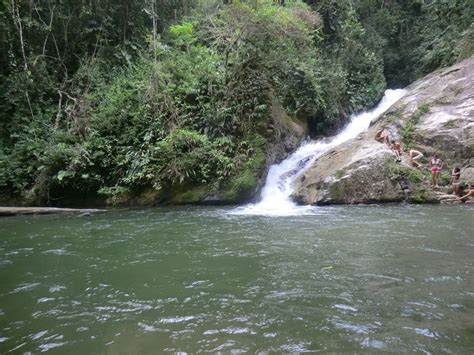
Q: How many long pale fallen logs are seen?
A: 1